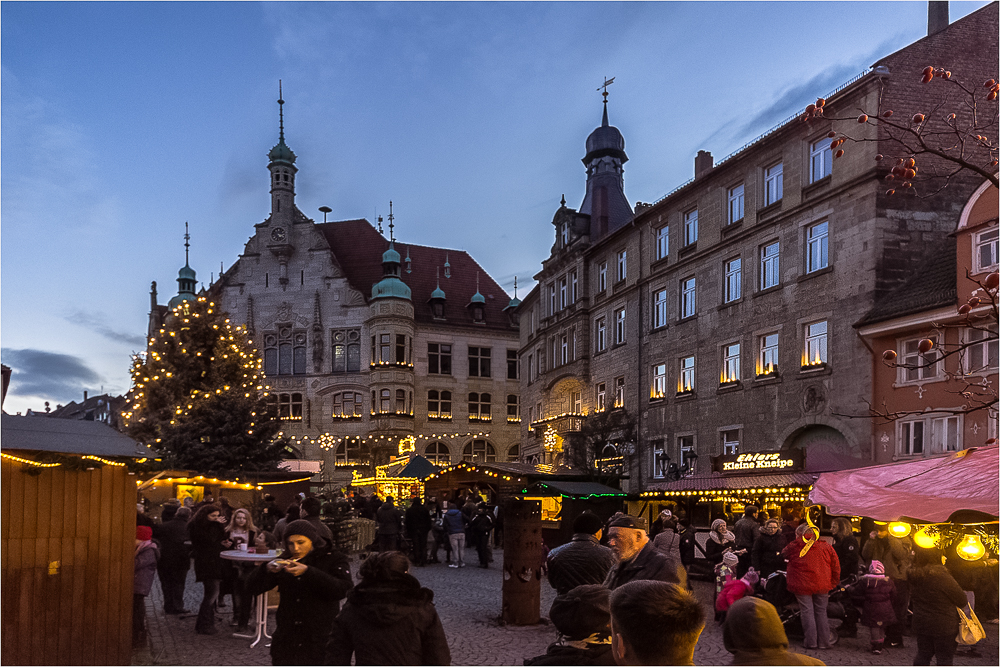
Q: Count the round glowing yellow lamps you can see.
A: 3